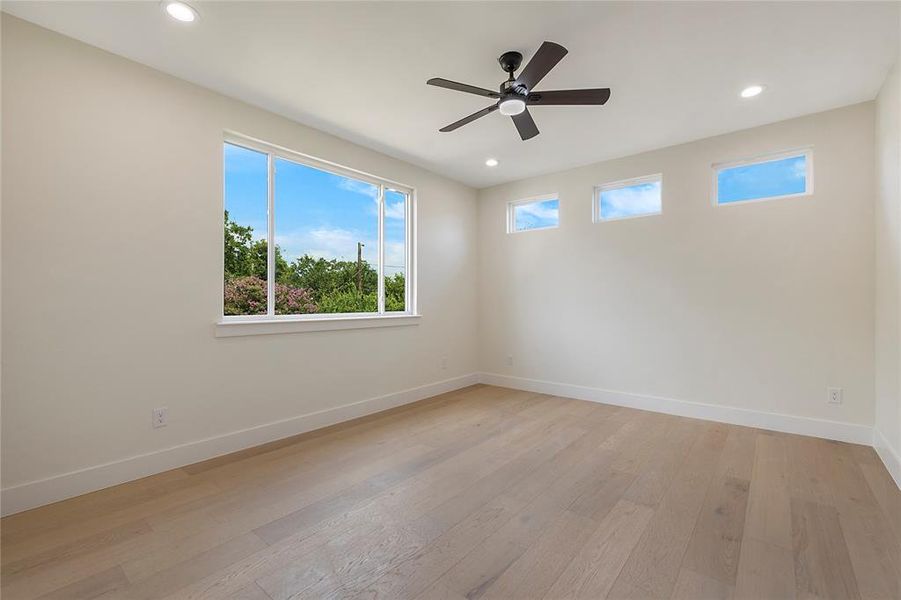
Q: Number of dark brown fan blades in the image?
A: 5